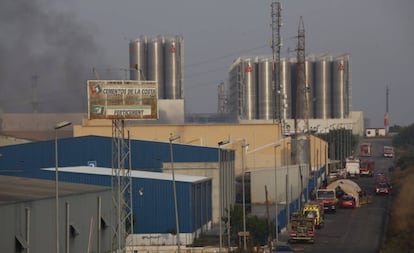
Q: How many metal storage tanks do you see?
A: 9